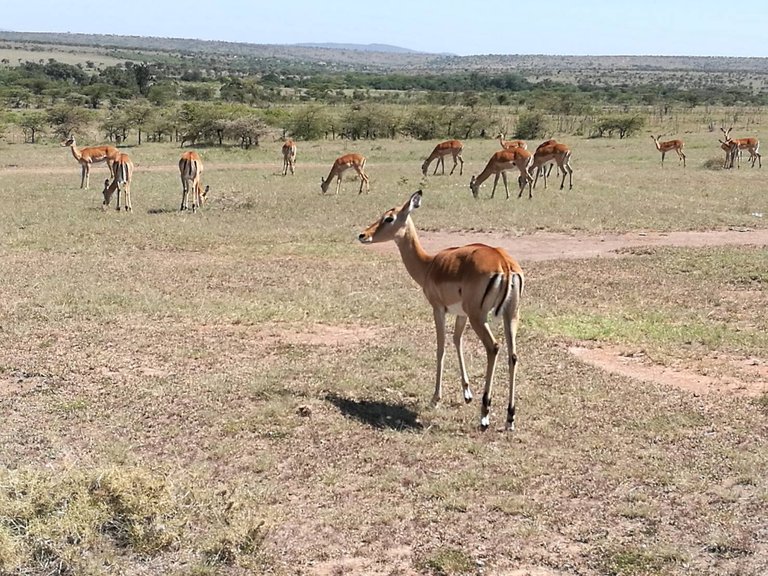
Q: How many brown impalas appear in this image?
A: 14